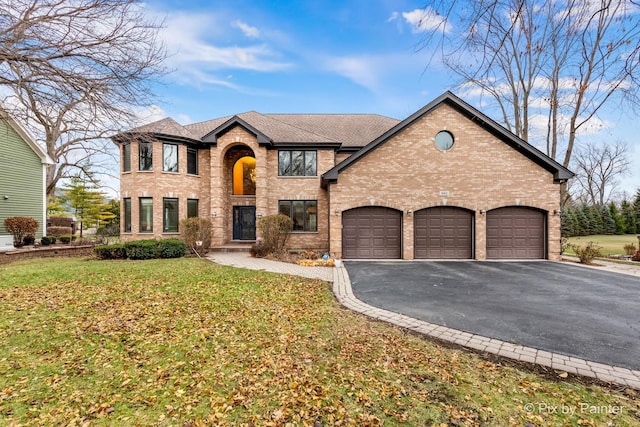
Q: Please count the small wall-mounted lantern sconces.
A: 6